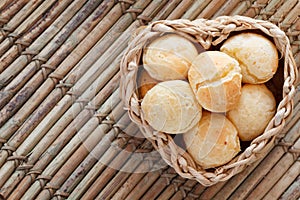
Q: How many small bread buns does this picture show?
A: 7